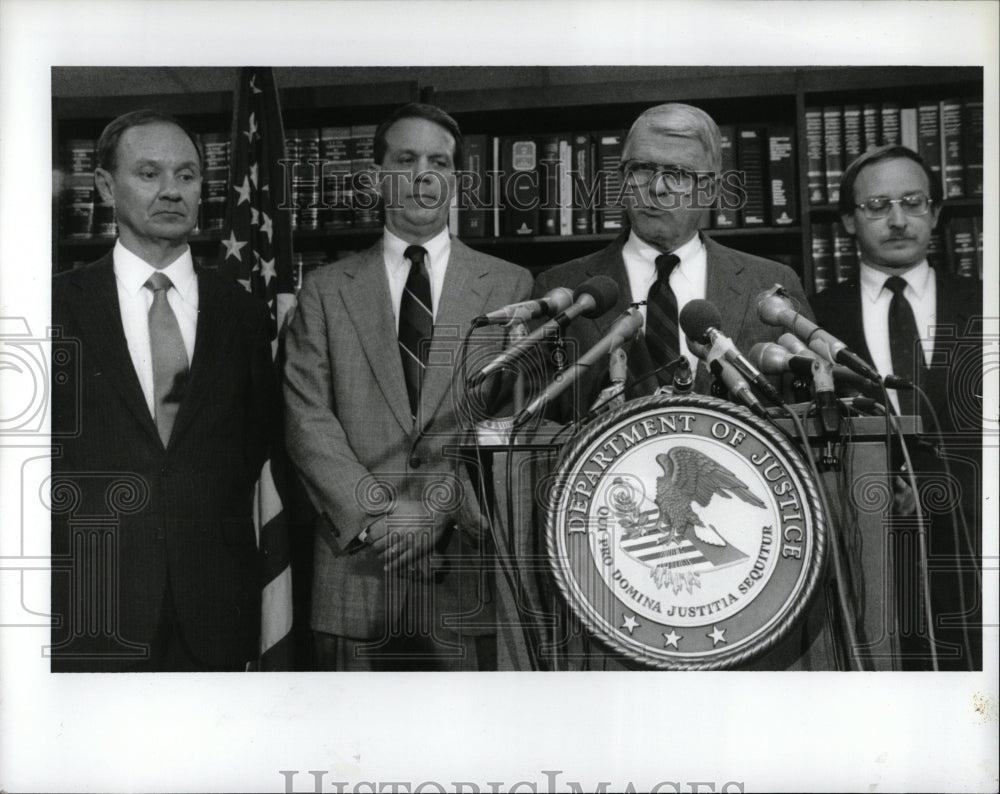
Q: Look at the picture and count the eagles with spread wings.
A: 1